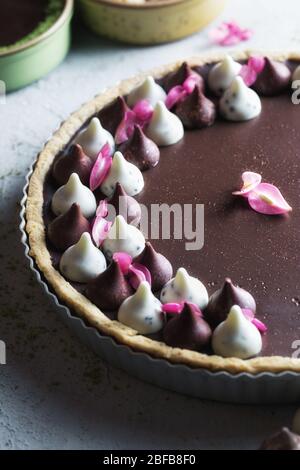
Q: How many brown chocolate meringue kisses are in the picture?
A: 13